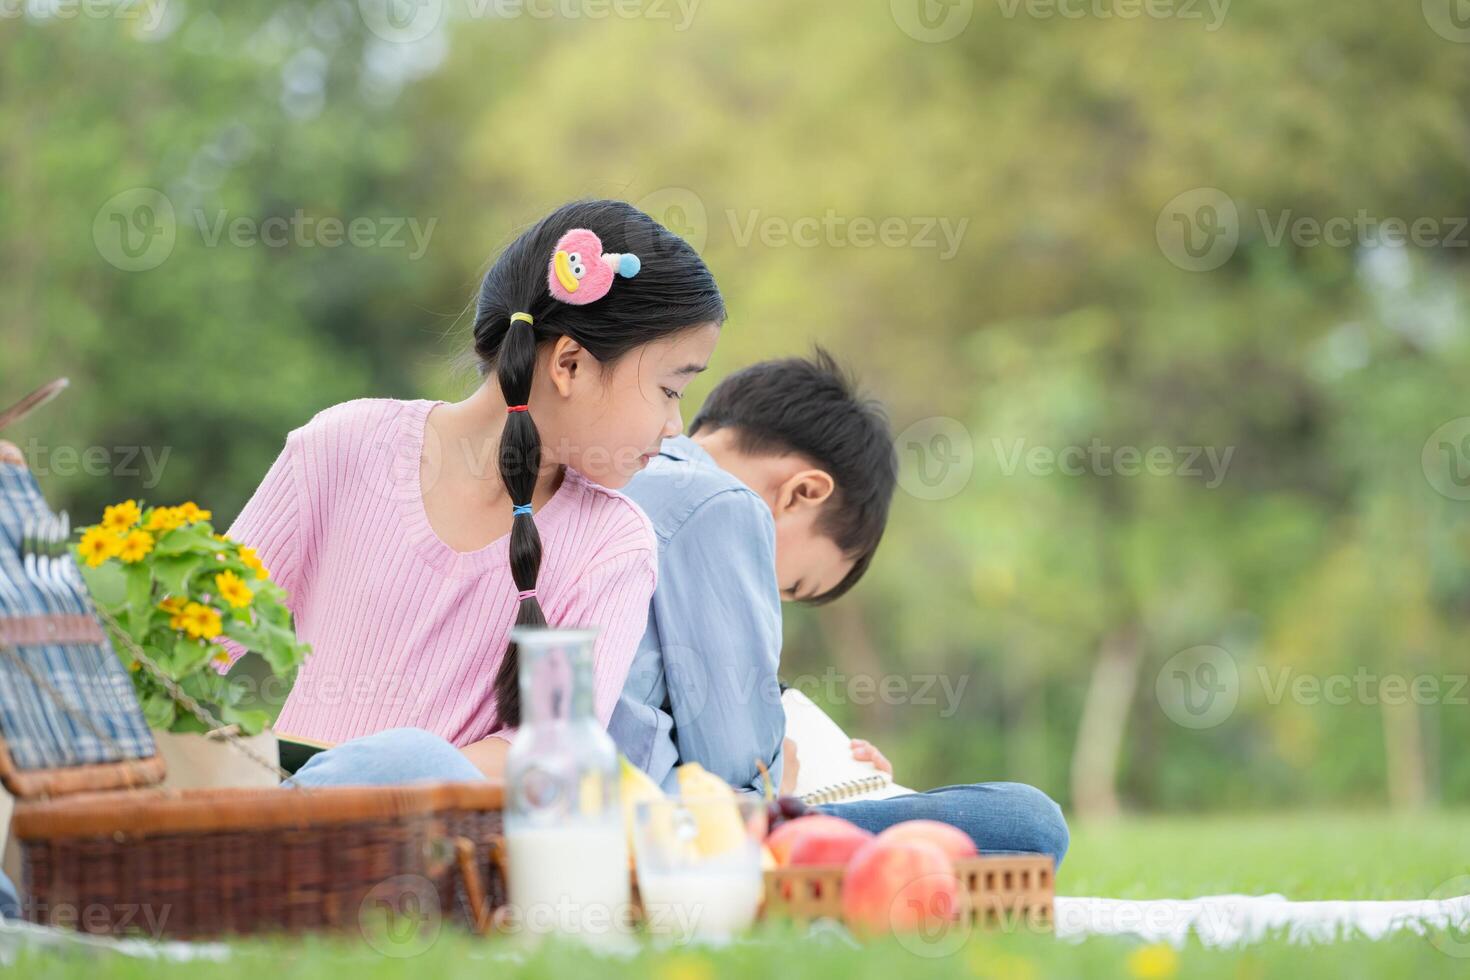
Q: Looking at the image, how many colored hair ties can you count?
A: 4